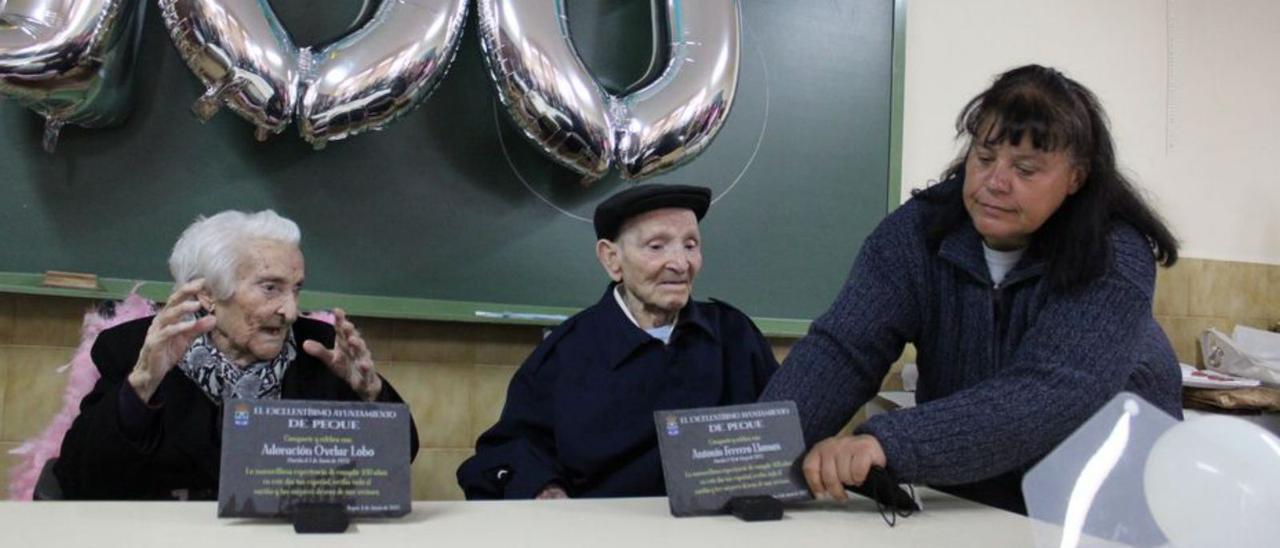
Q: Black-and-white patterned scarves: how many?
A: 1